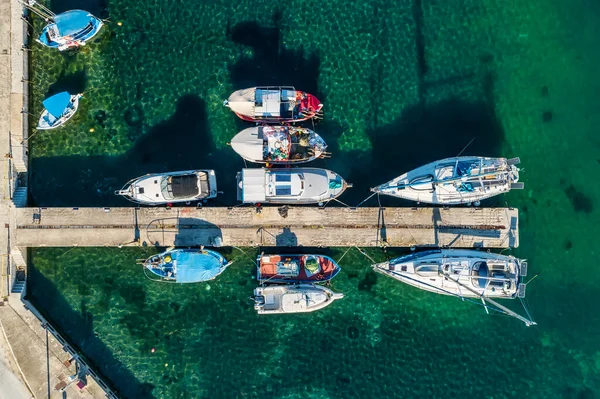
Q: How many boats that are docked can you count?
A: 11